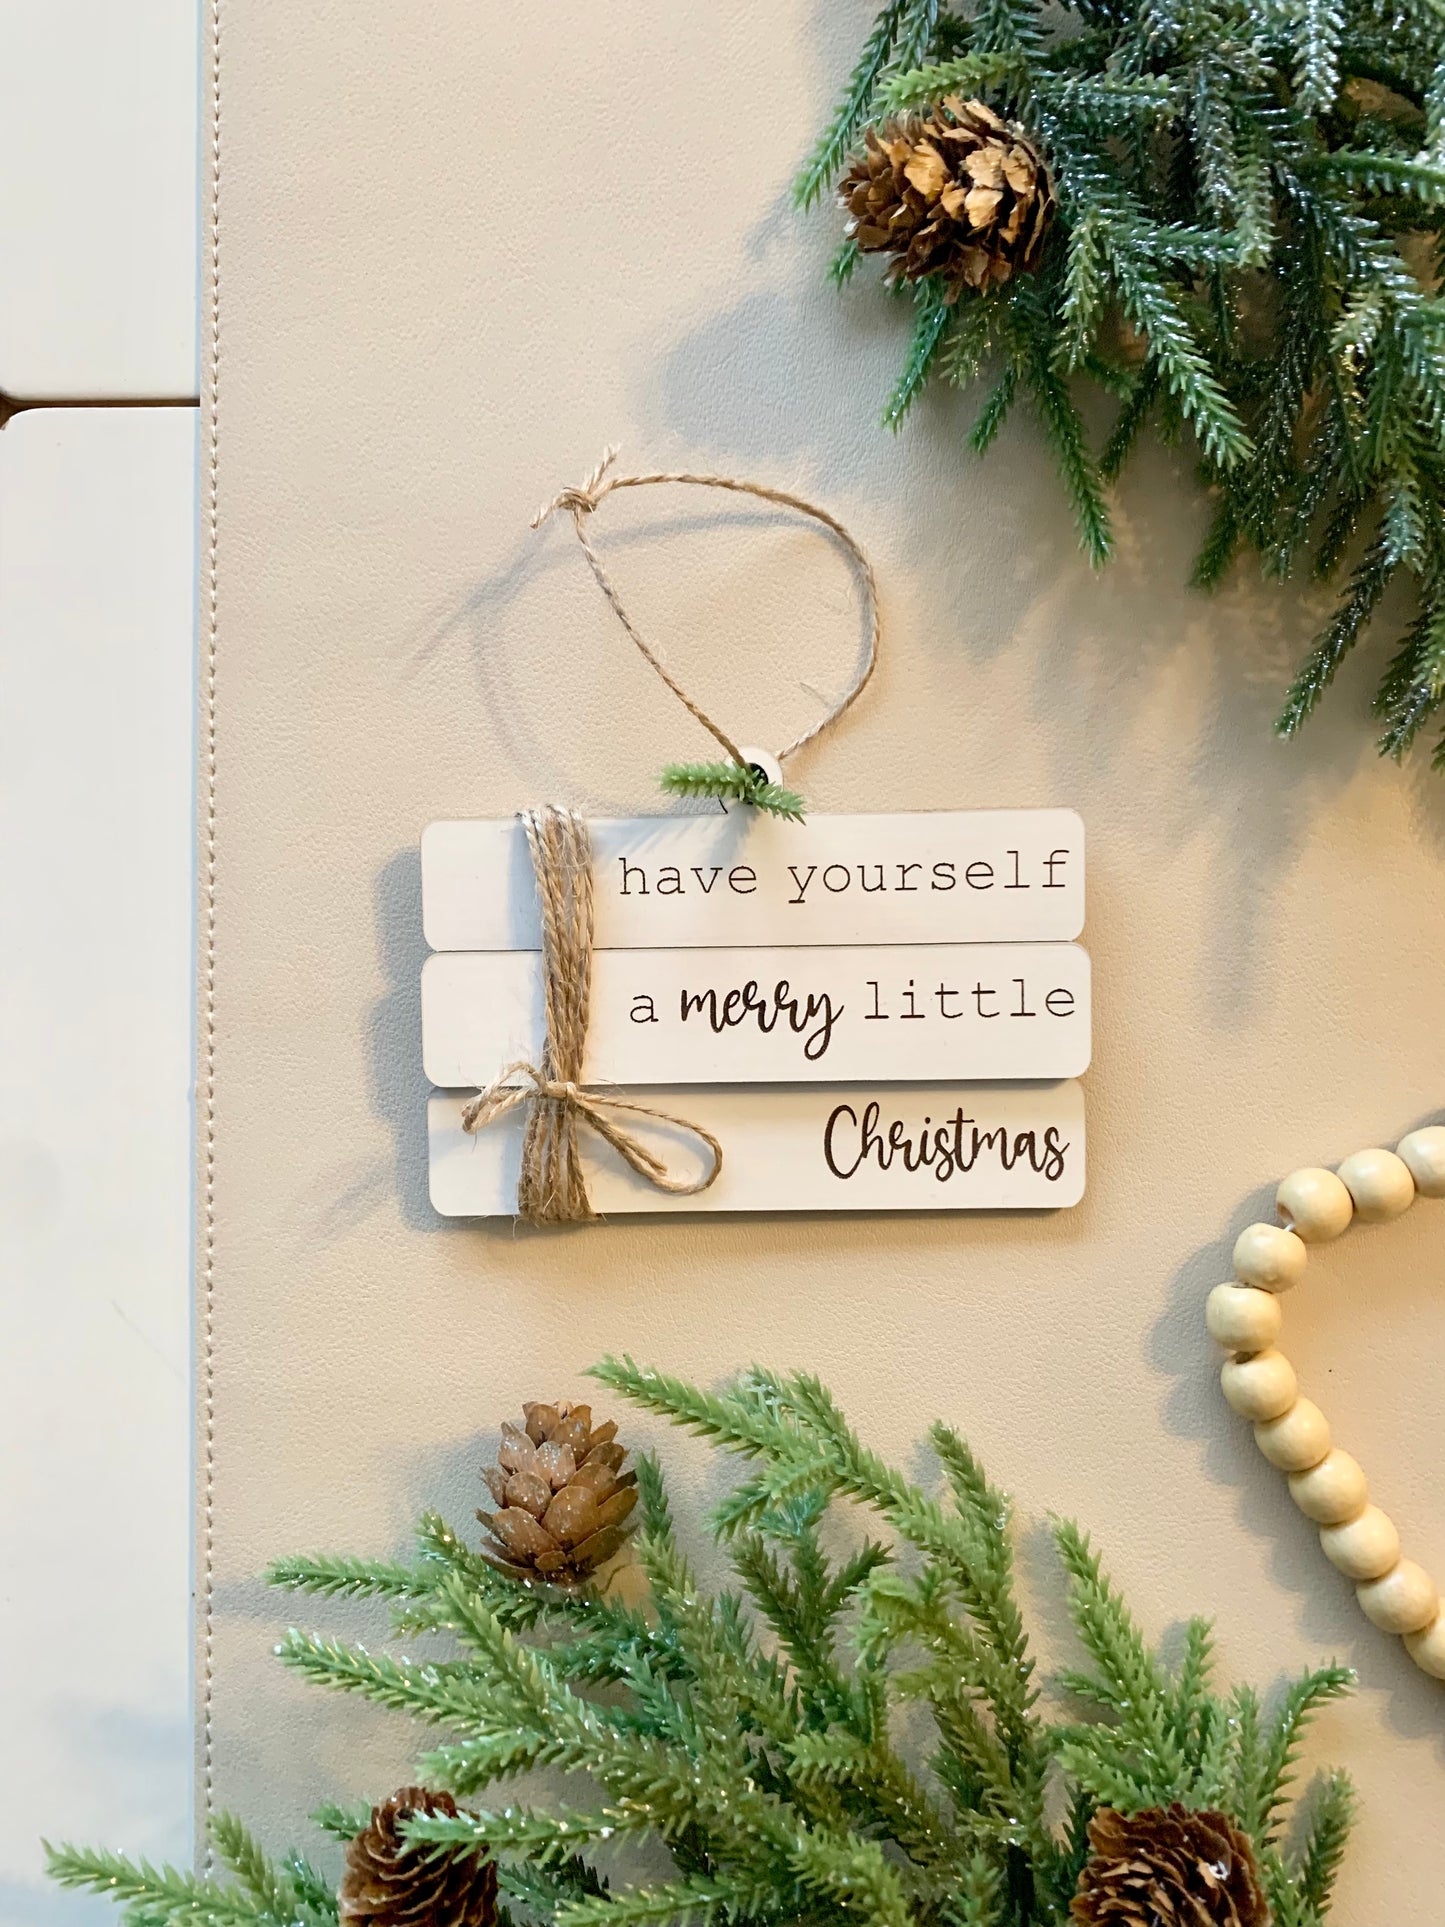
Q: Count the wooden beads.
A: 11